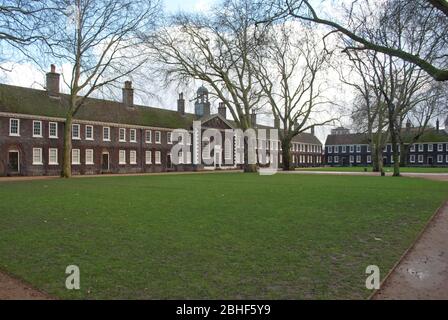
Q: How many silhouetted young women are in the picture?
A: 0